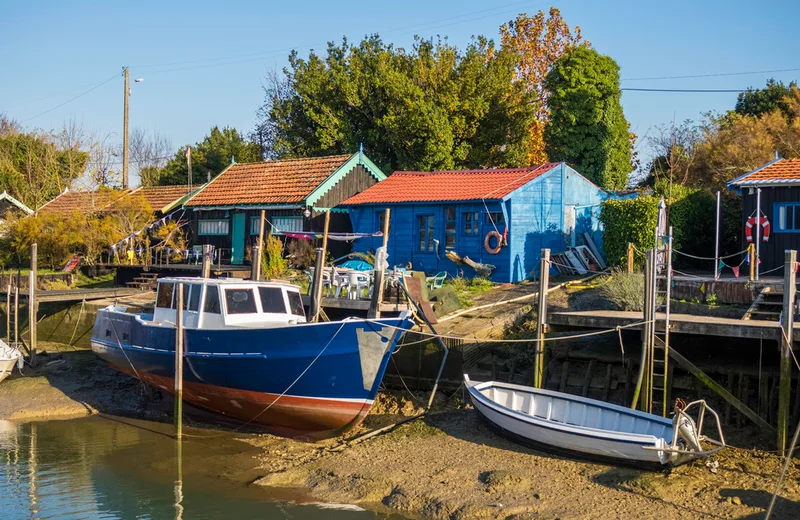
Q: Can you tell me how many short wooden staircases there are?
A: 2